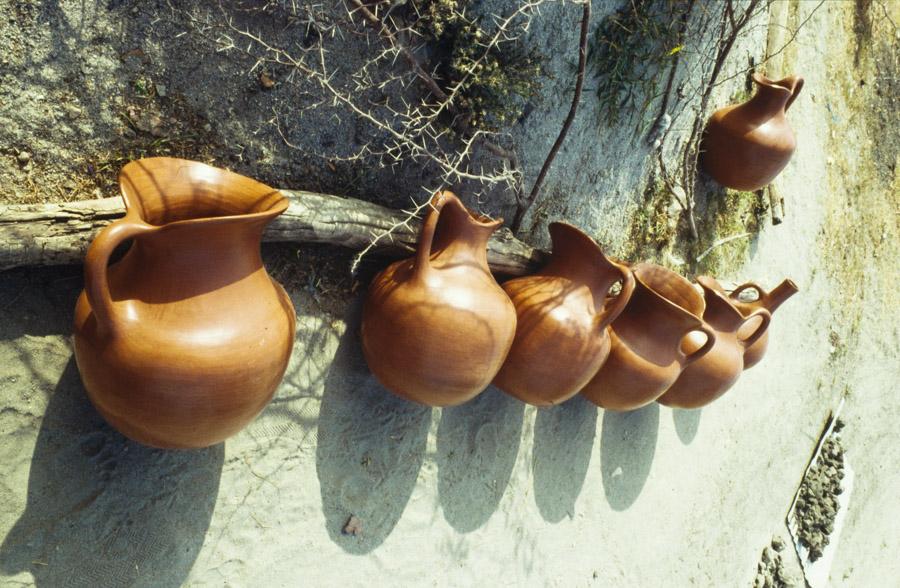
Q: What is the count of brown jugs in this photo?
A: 7